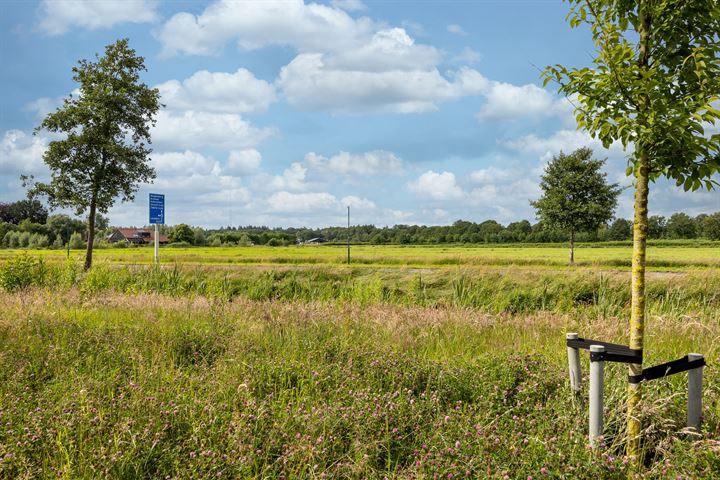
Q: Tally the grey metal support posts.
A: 3